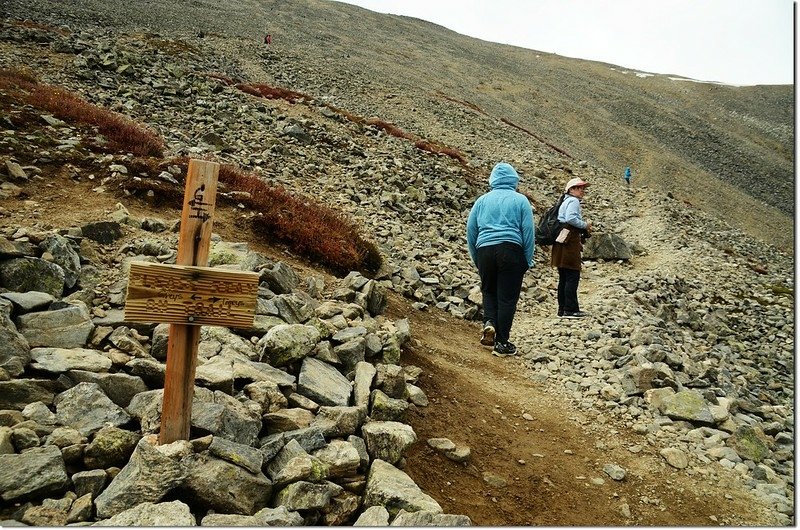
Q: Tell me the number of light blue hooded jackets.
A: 1